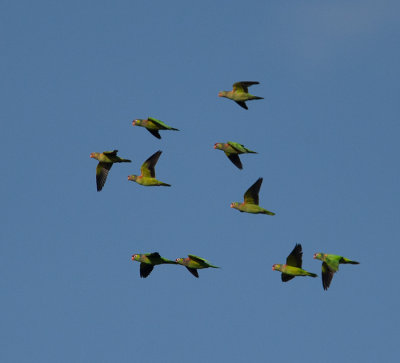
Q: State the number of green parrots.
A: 10